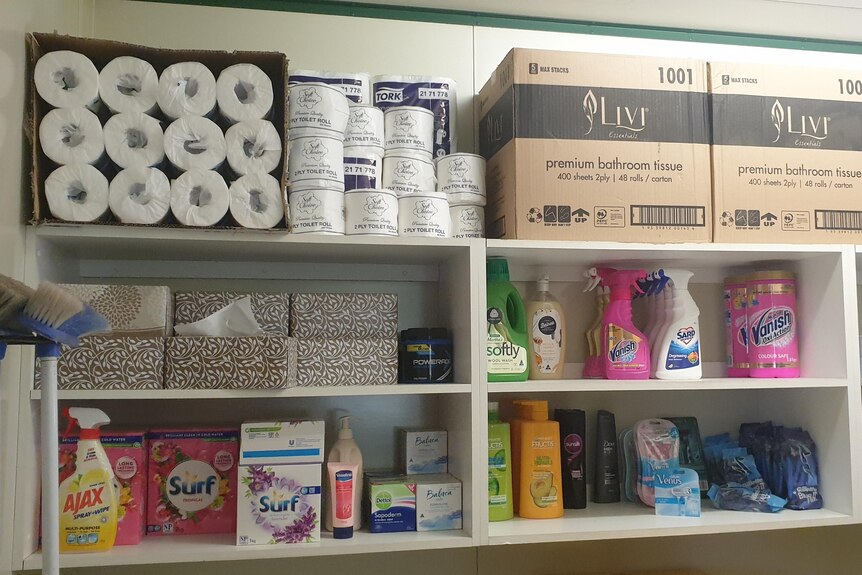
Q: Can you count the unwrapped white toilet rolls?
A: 12